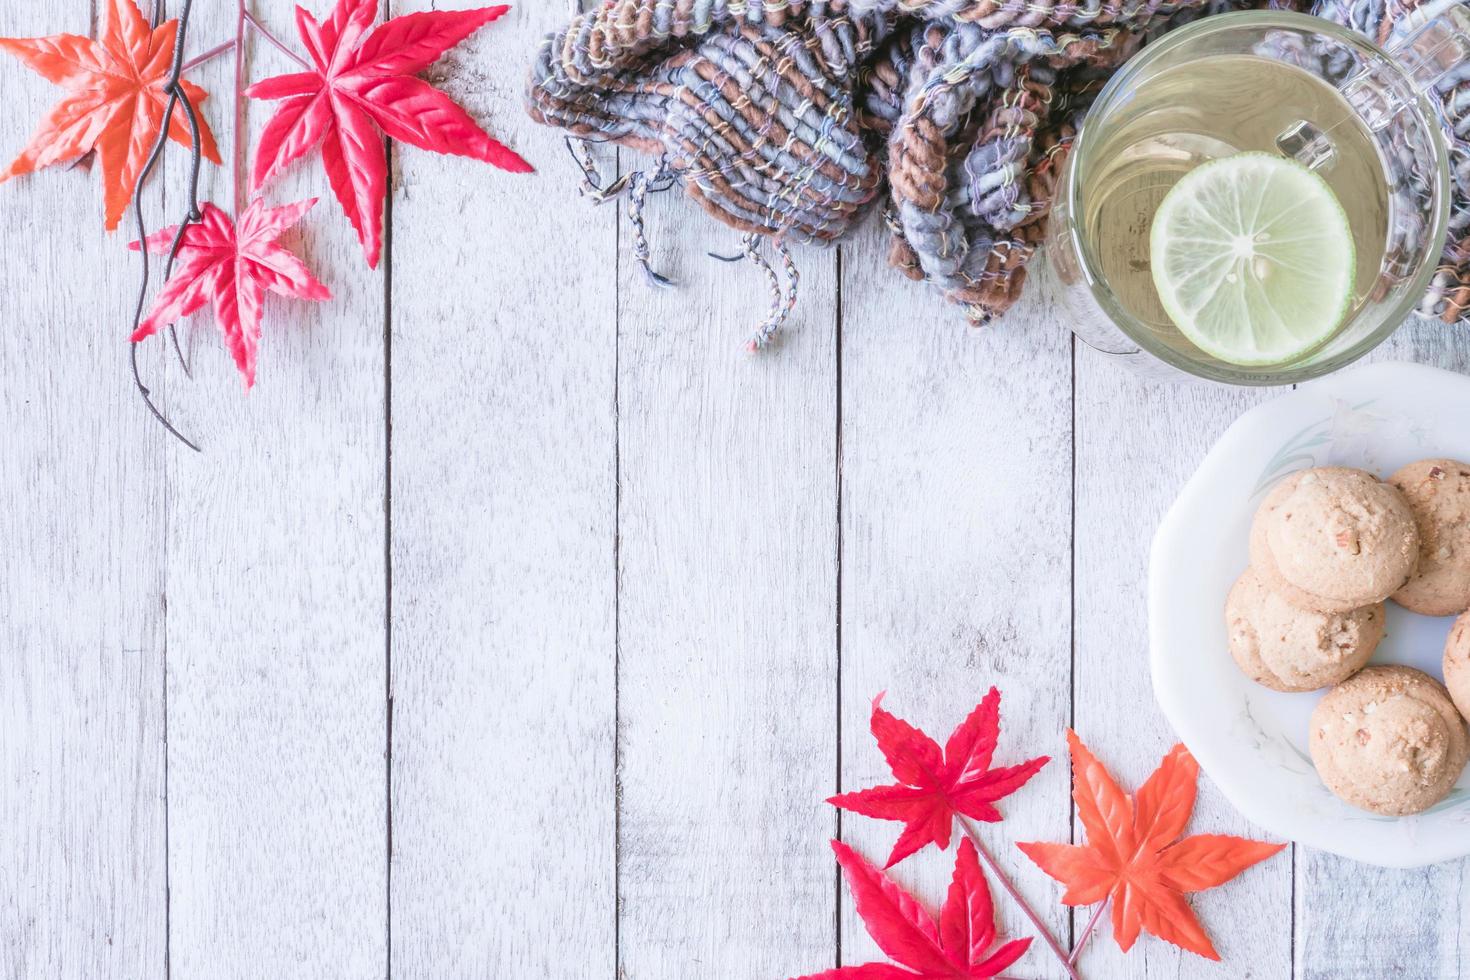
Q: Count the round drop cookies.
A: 5